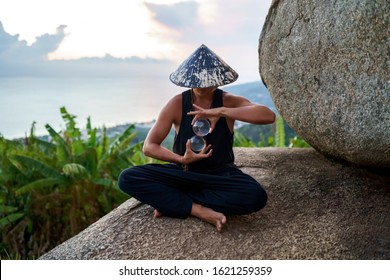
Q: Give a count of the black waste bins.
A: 0